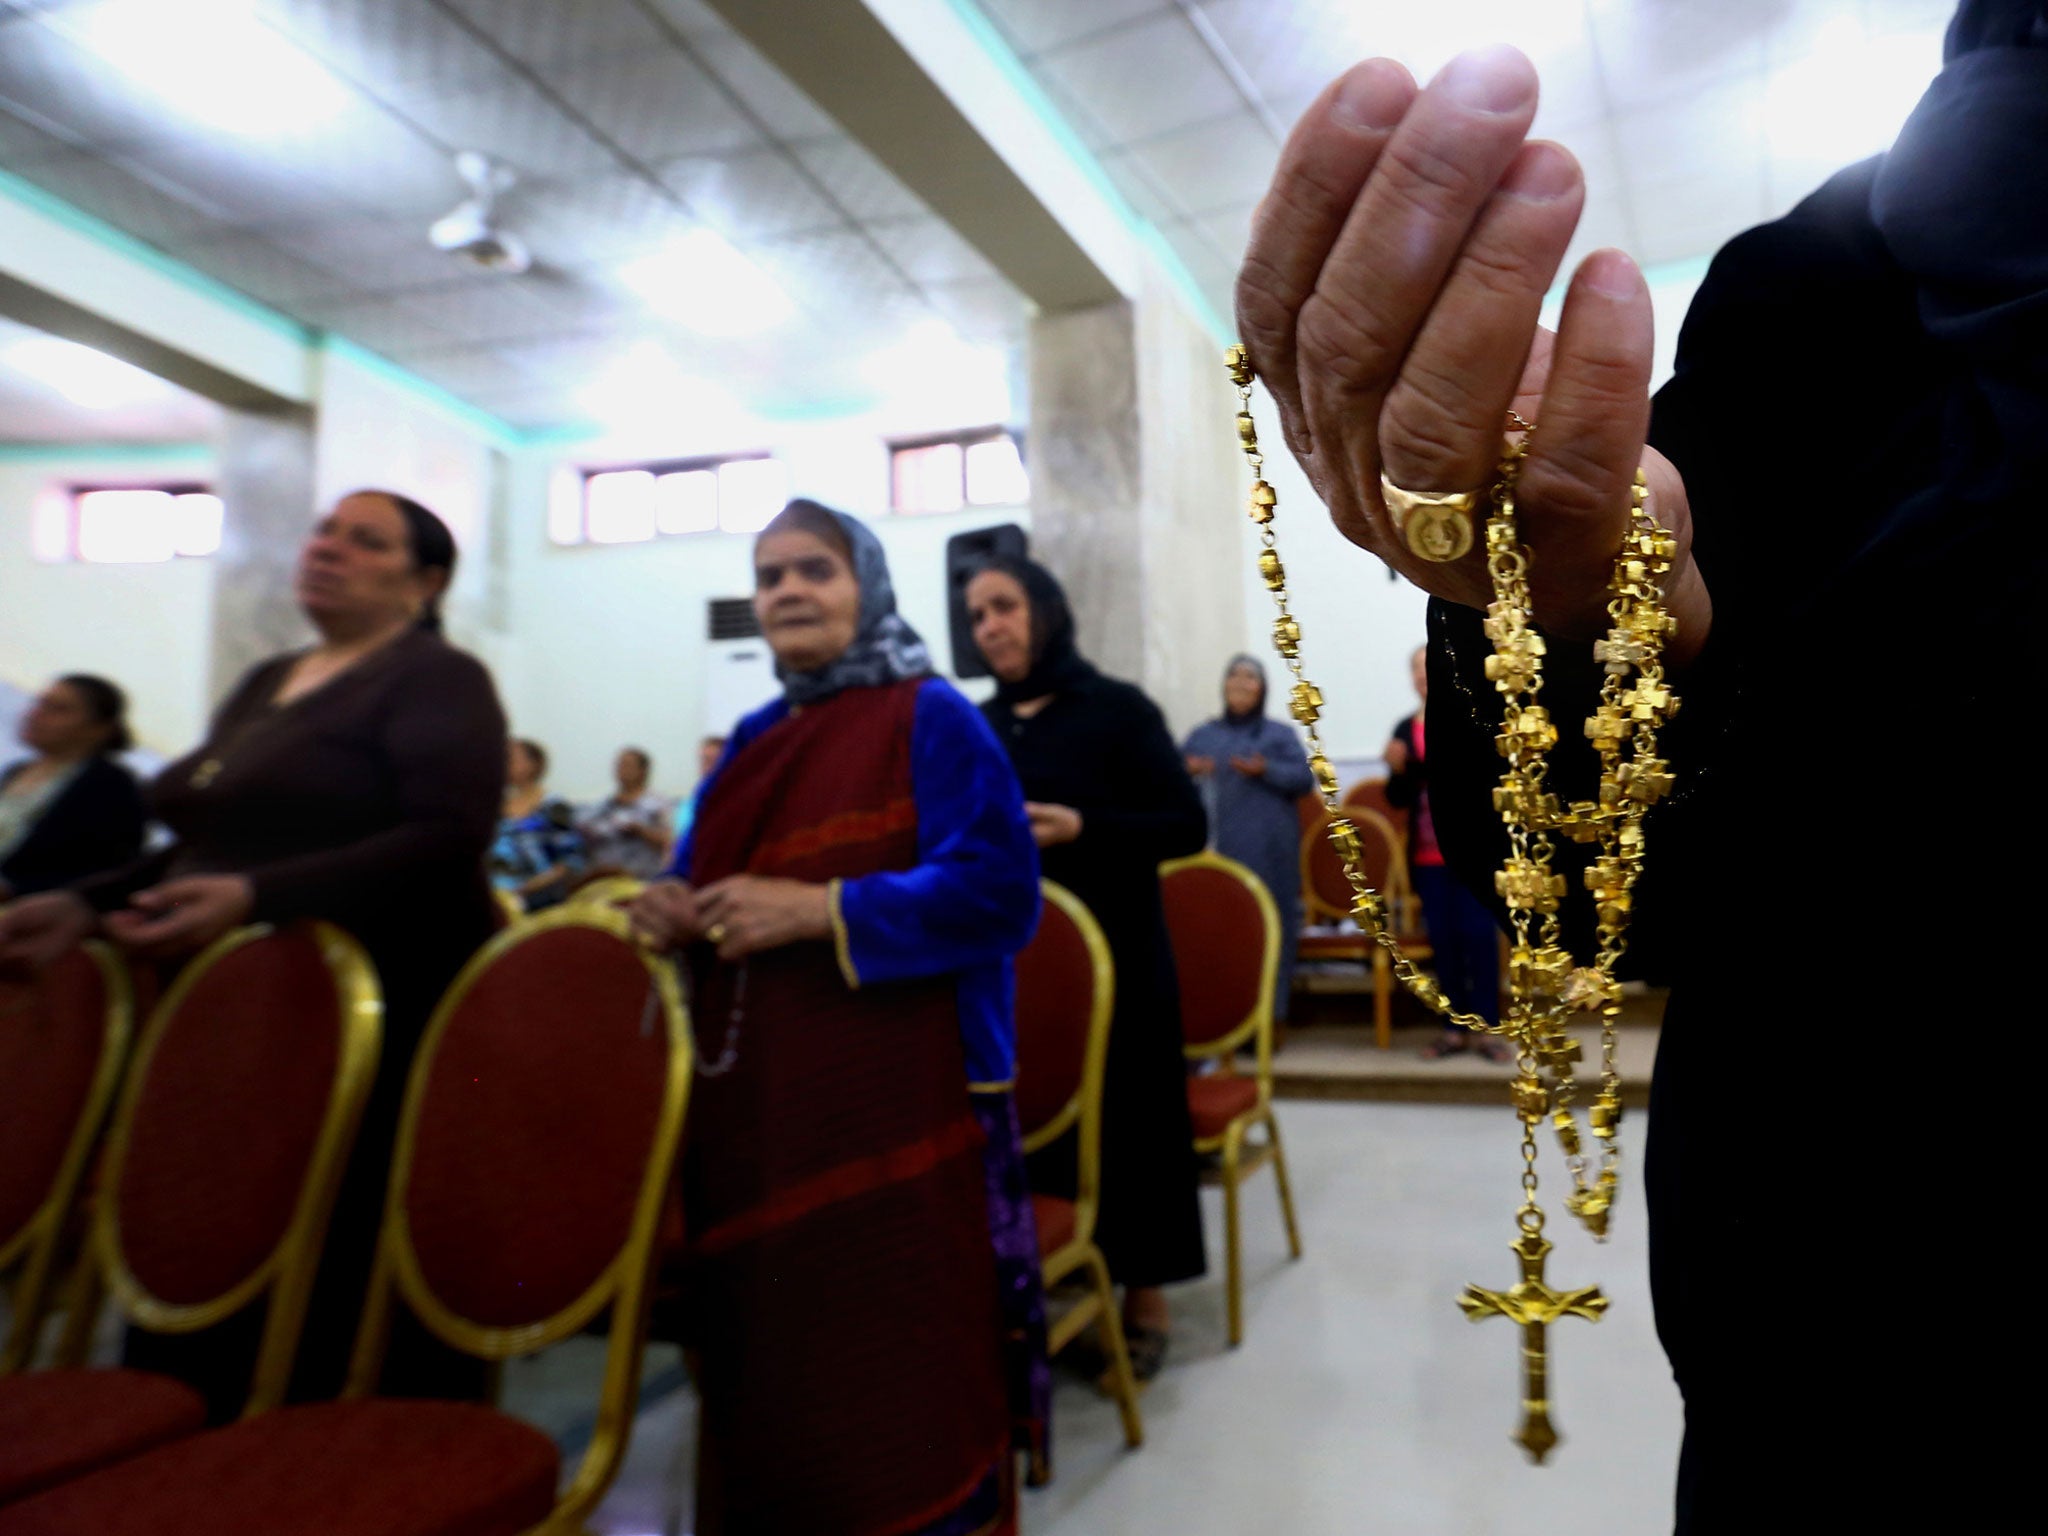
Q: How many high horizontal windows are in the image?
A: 3